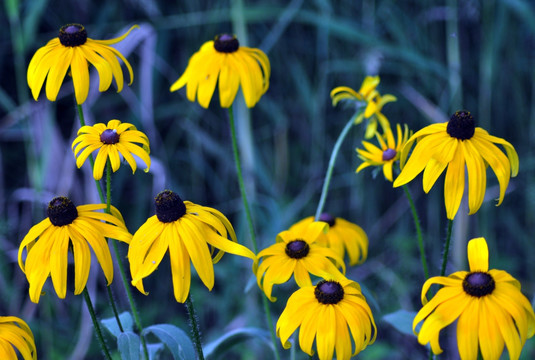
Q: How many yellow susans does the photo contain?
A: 13